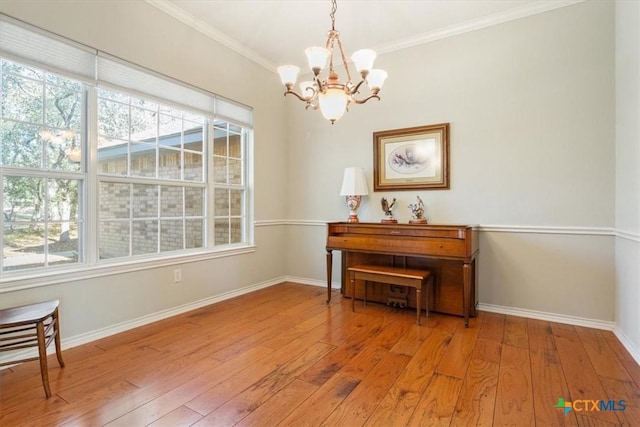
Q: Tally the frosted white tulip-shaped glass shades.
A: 5